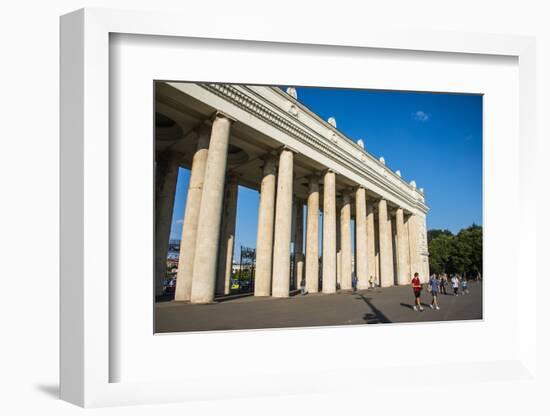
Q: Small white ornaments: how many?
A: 7